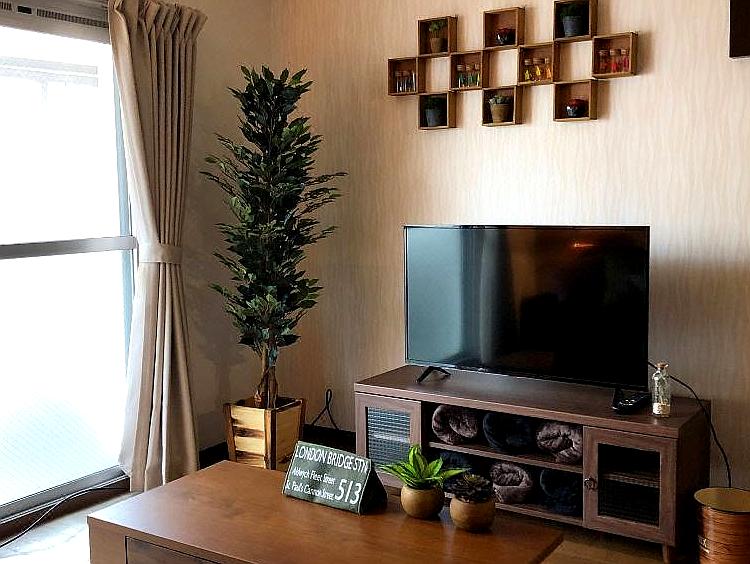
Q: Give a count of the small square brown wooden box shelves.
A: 10